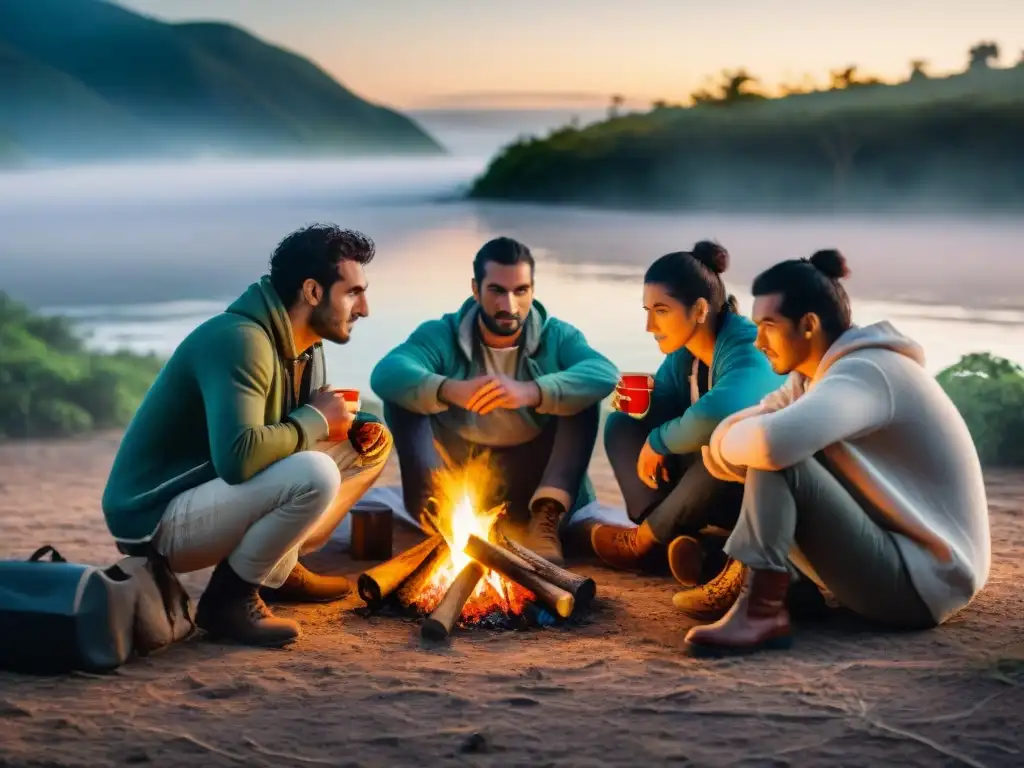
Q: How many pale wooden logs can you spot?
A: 4